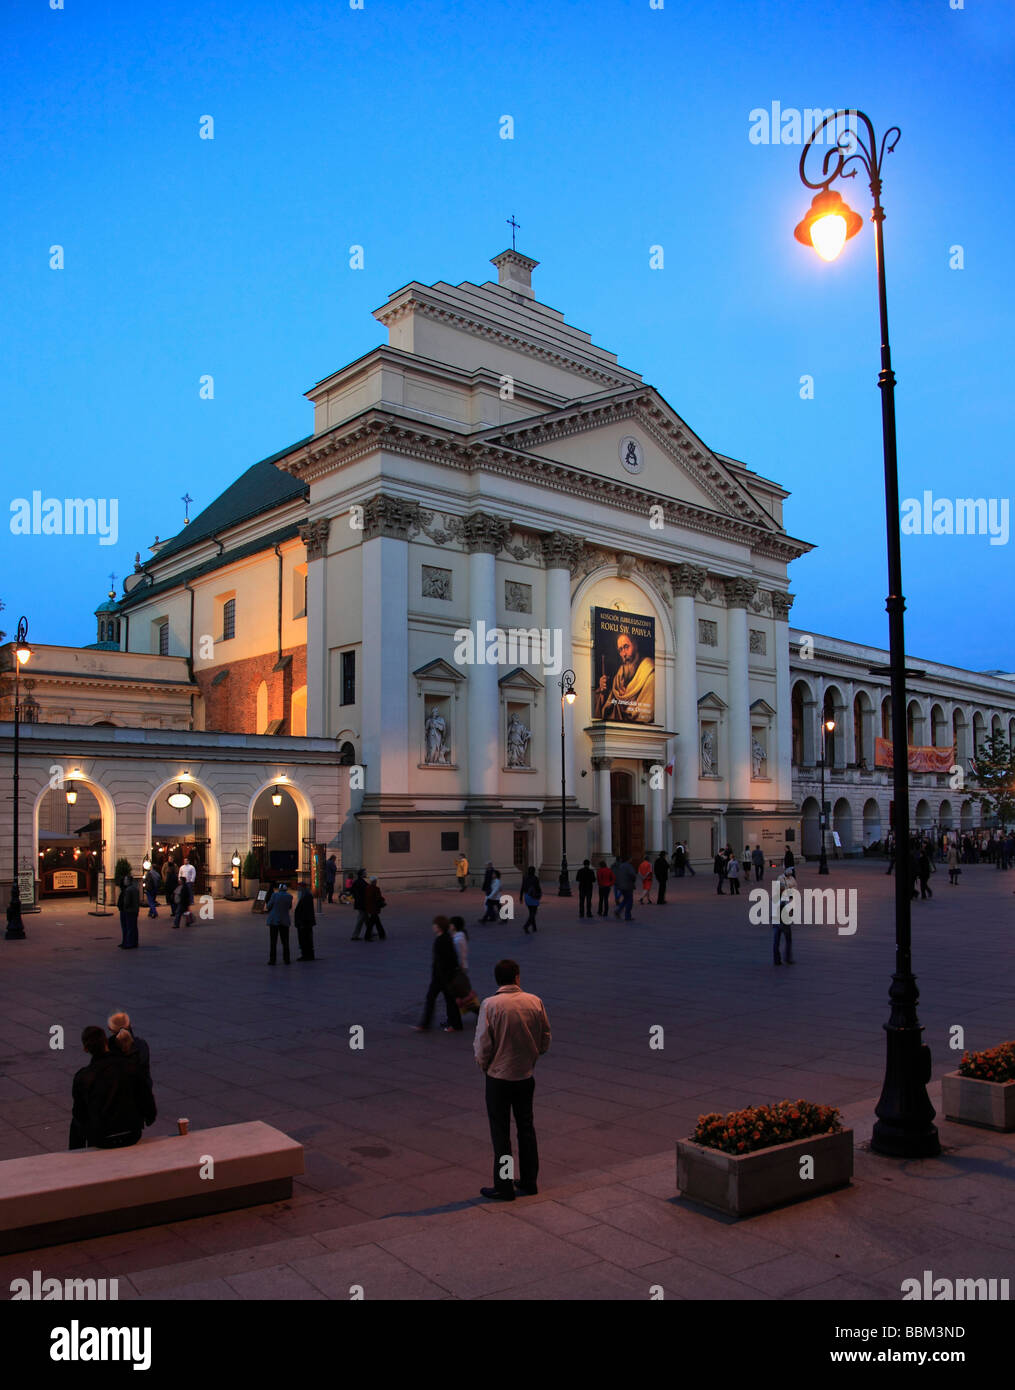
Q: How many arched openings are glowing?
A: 3